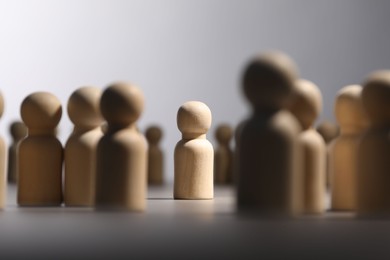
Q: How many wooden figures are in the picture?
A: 13